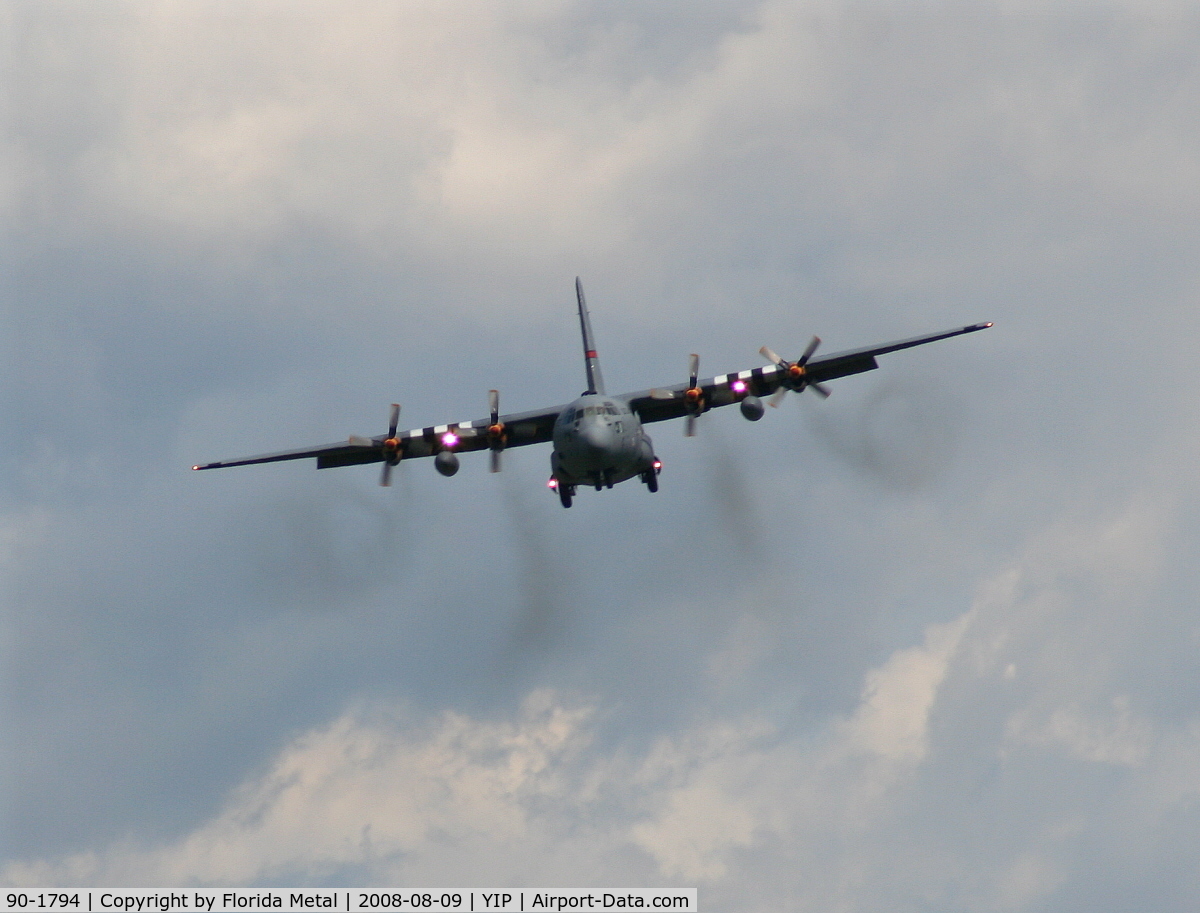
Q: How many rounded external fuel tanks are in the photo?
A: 2